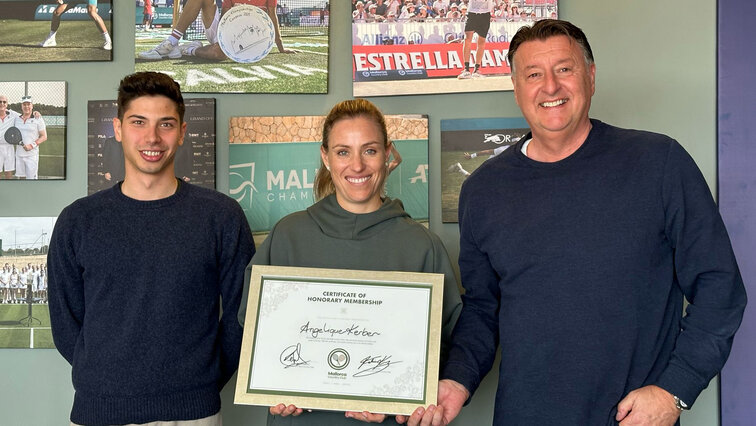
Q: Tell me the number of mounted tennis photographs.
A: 8